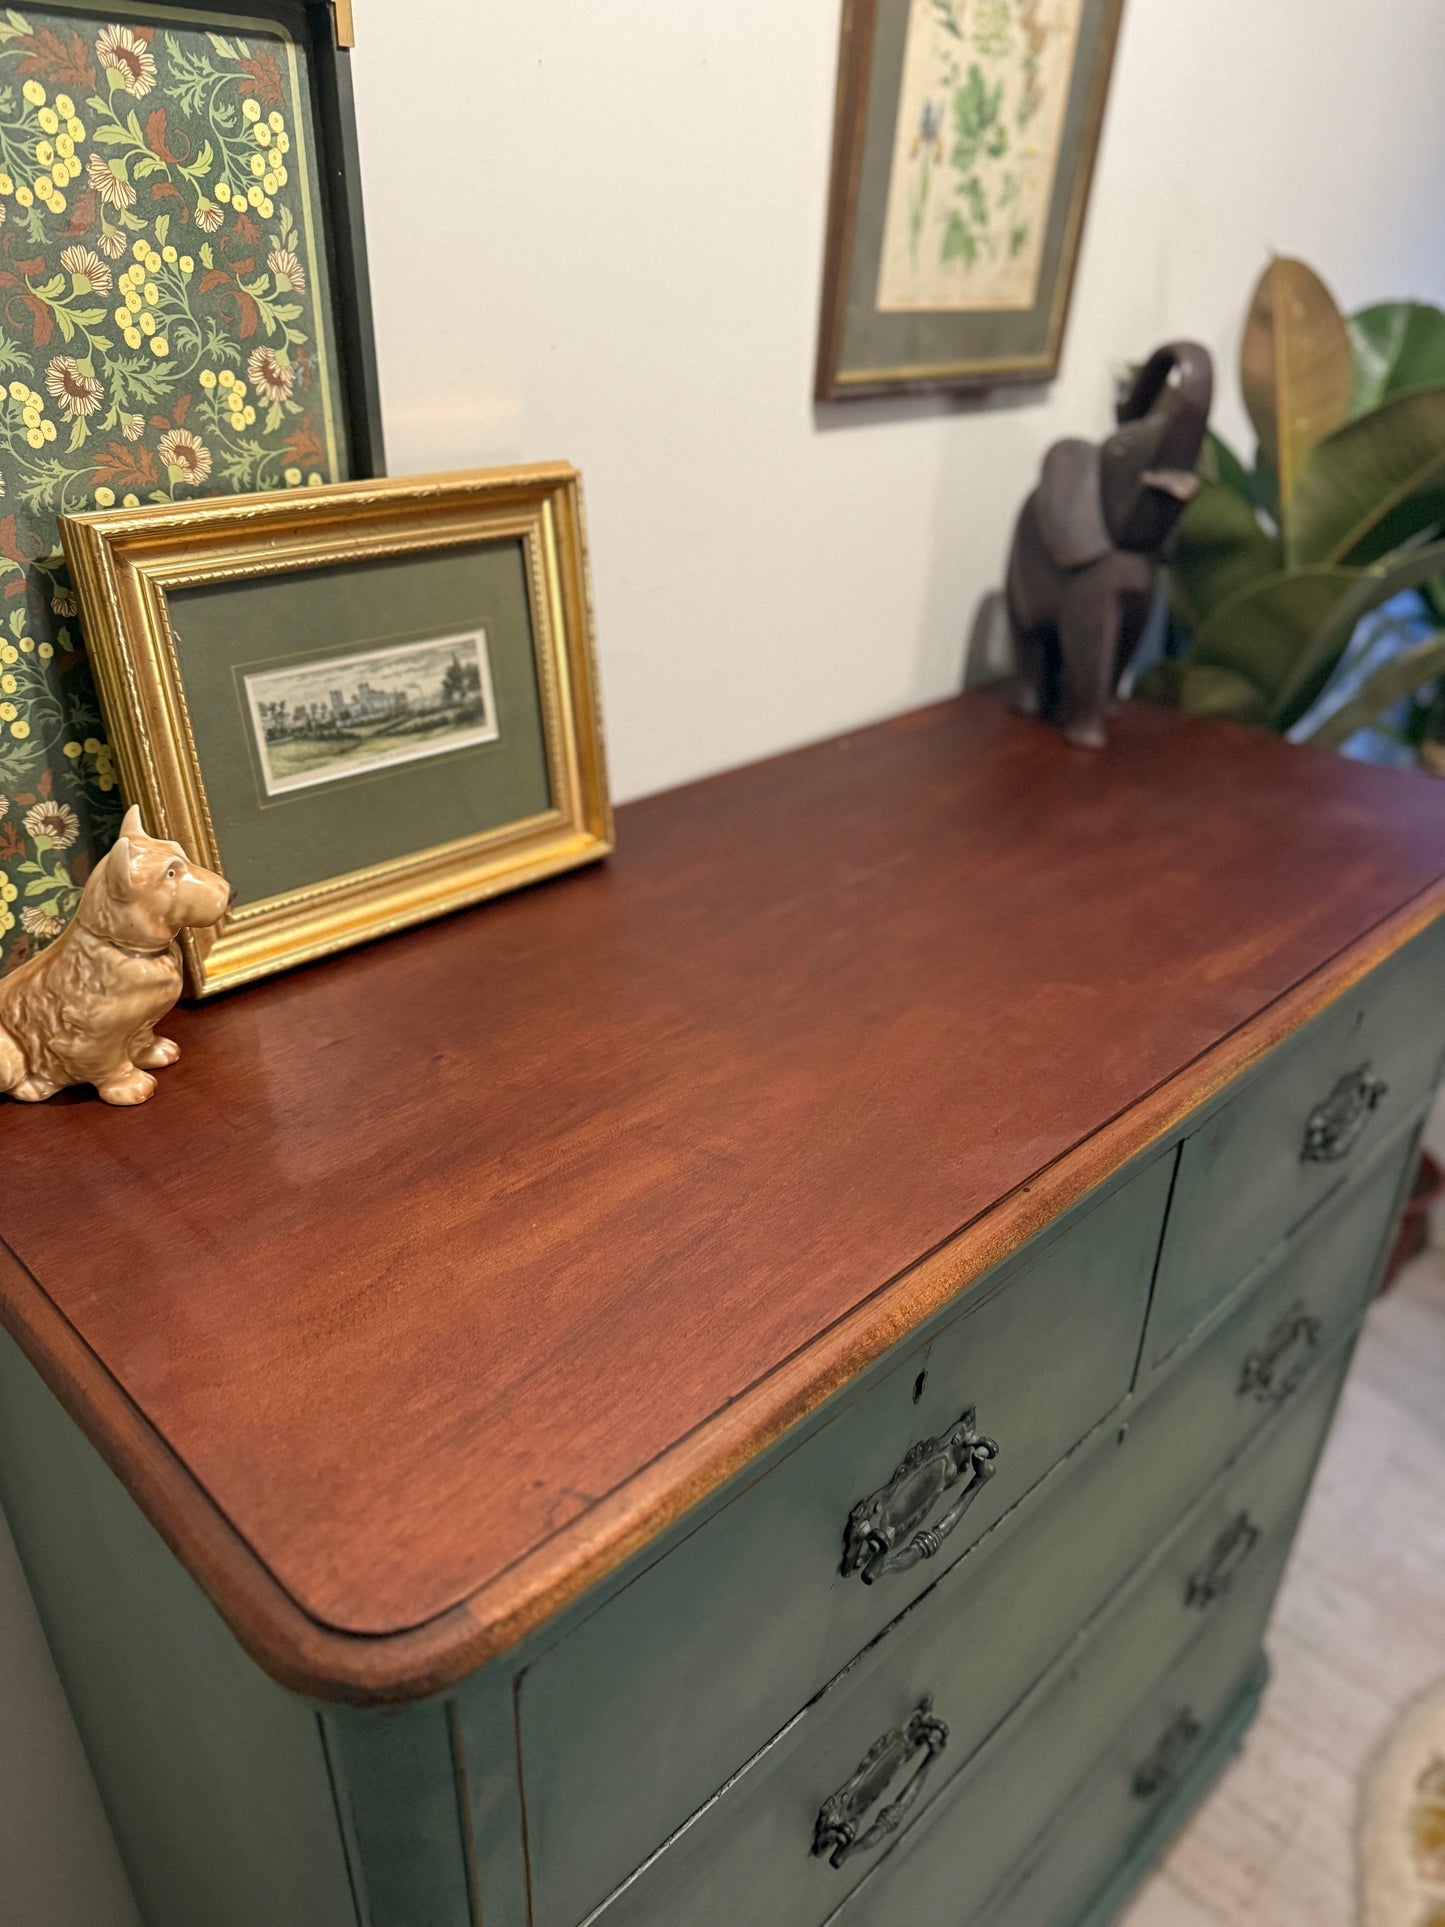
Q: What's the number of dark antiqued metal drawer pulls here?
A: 6